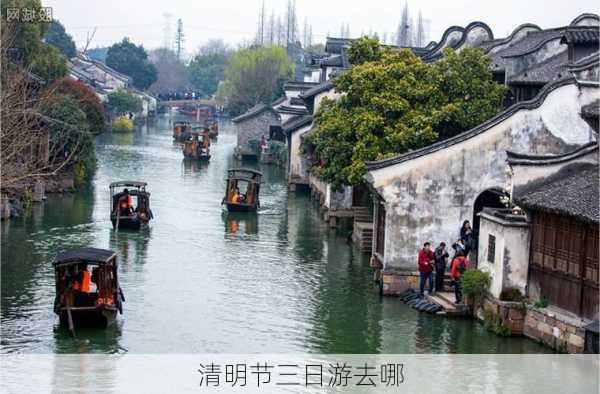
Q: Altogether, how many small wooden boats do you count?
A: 6